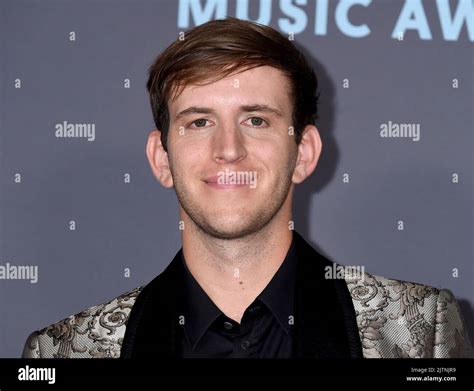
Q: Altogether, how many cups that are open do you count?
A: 0